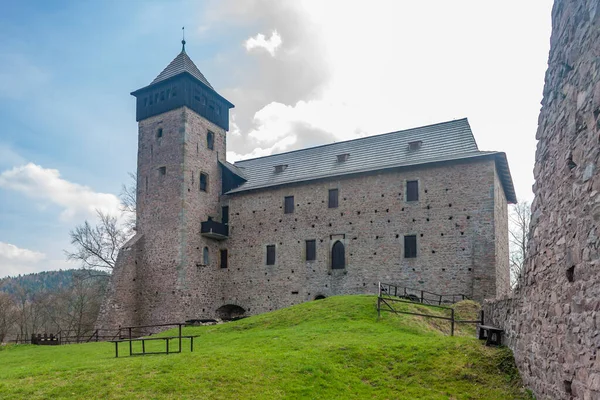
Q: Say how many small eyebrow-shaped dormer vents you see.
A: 3